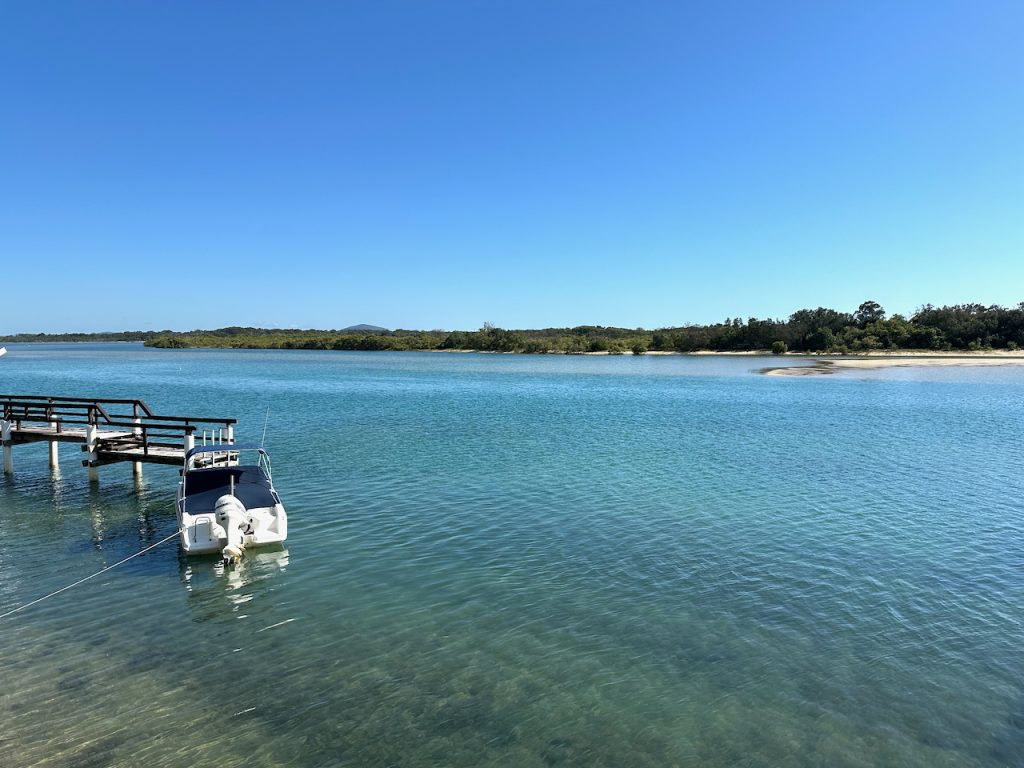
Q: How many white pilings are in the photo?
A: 6